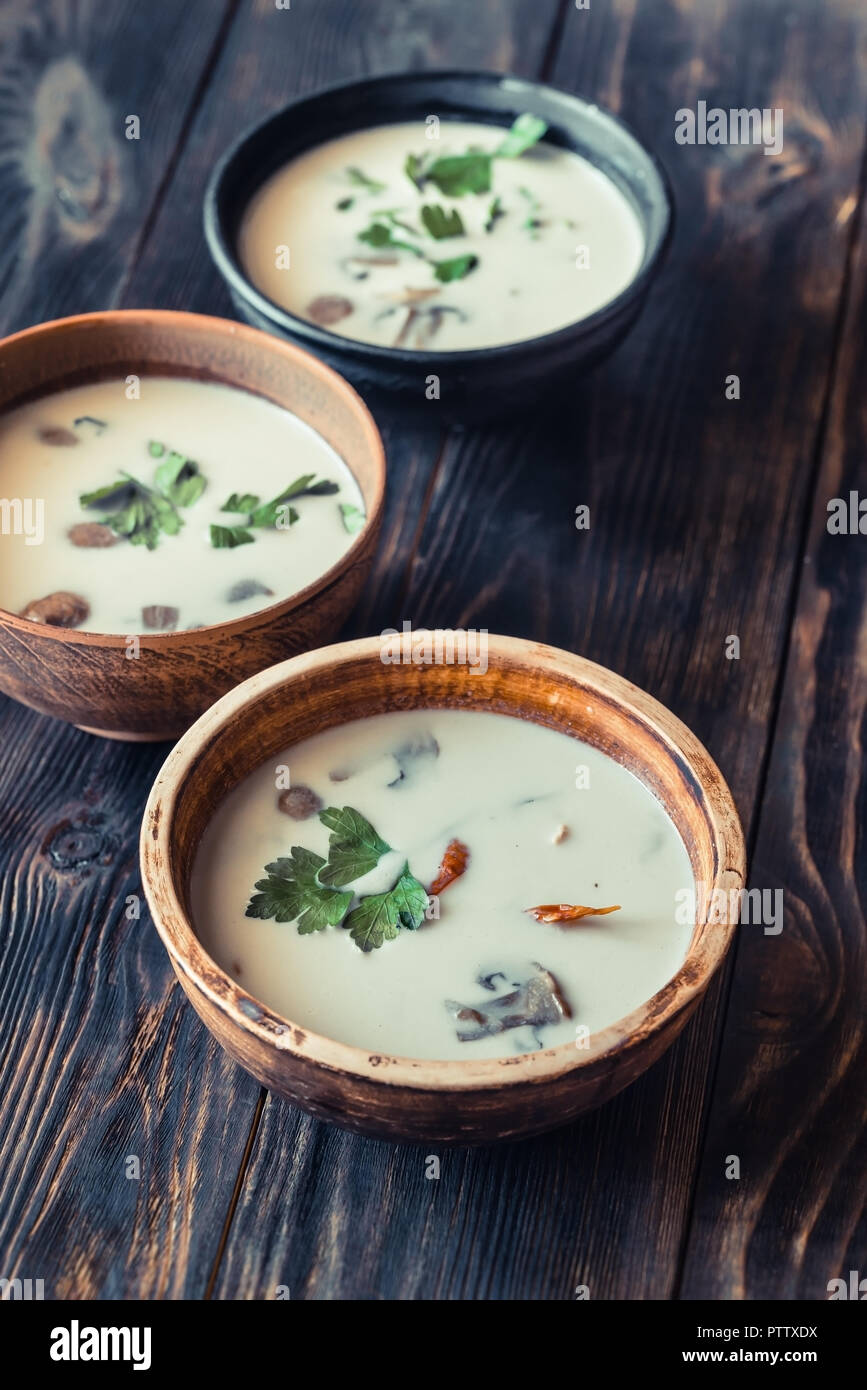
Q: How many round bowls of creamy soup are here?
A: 3